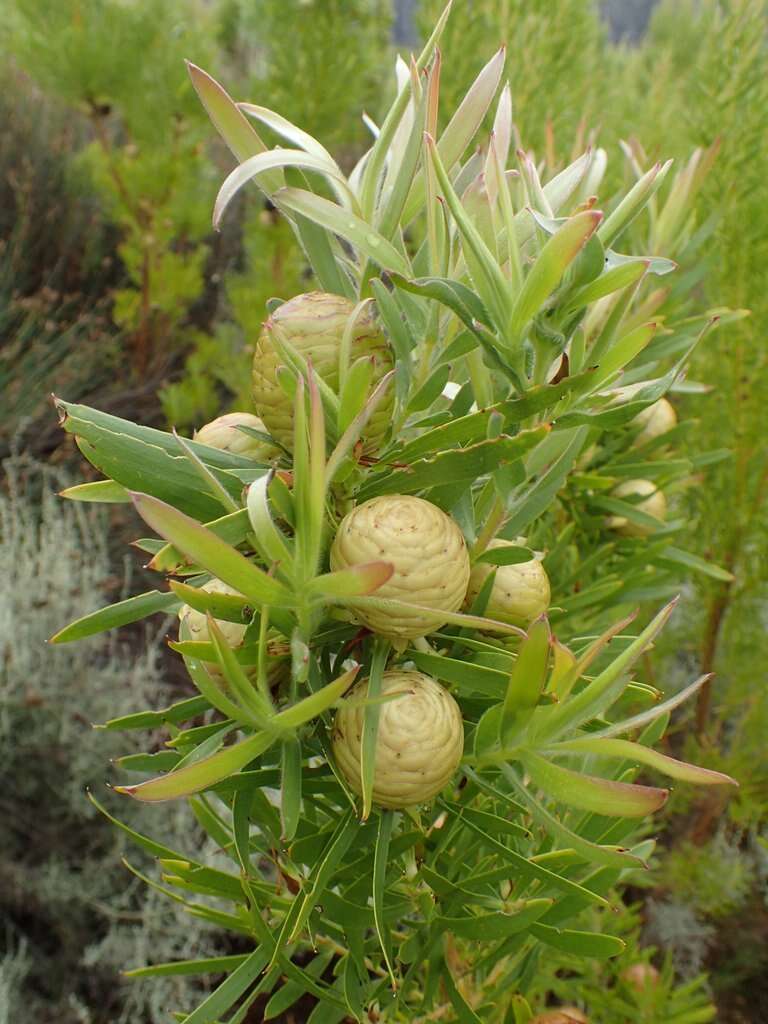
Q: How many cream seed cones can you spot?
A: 8